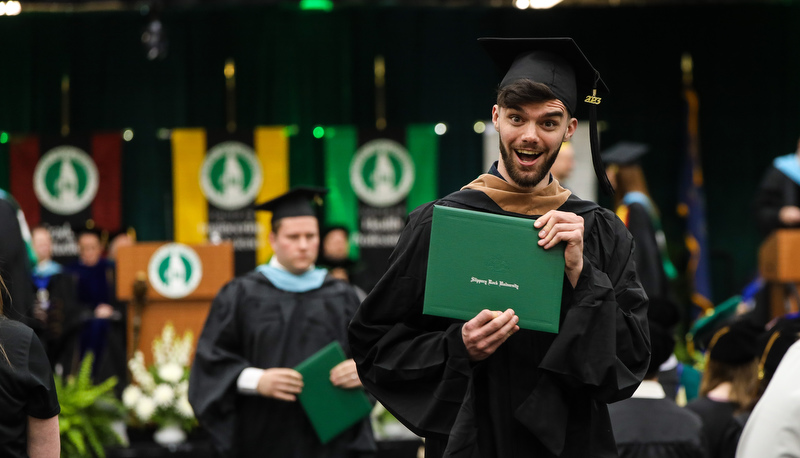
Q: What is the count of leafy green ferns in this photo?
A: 1